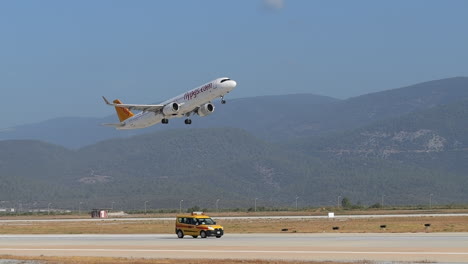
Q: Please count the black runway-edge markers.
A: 4